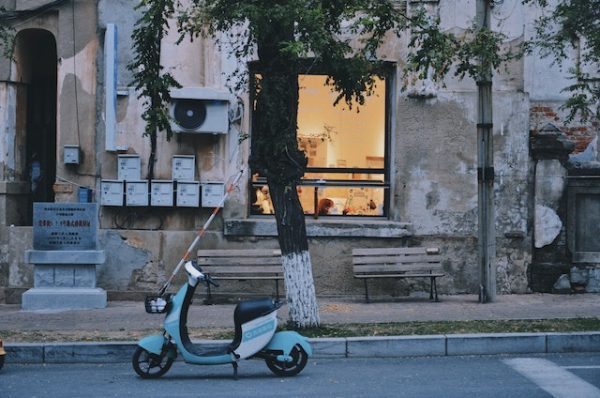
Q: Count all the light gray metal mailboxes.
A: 7